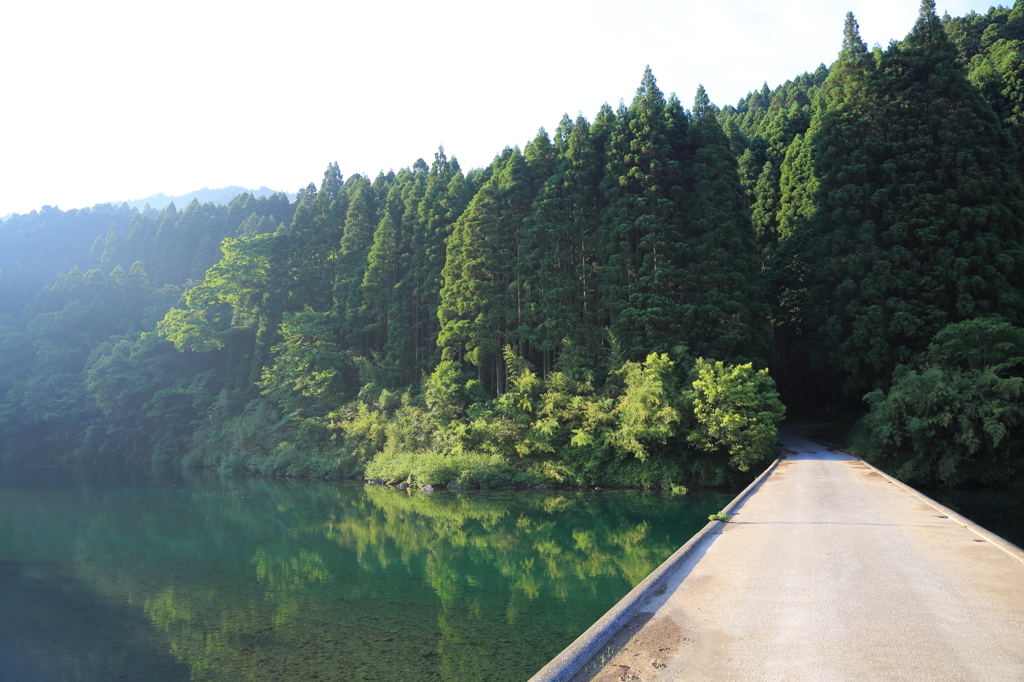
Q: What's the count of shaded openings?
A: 1